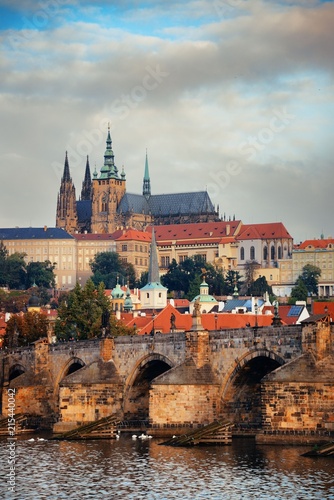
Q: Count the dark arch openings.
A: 4